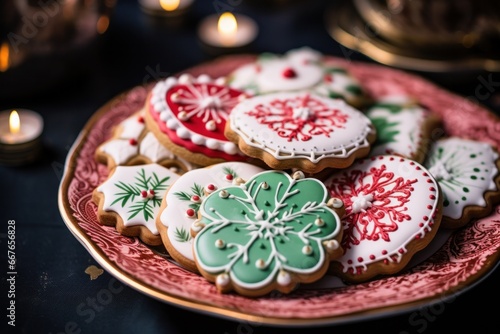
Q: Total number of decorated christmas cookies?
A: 10